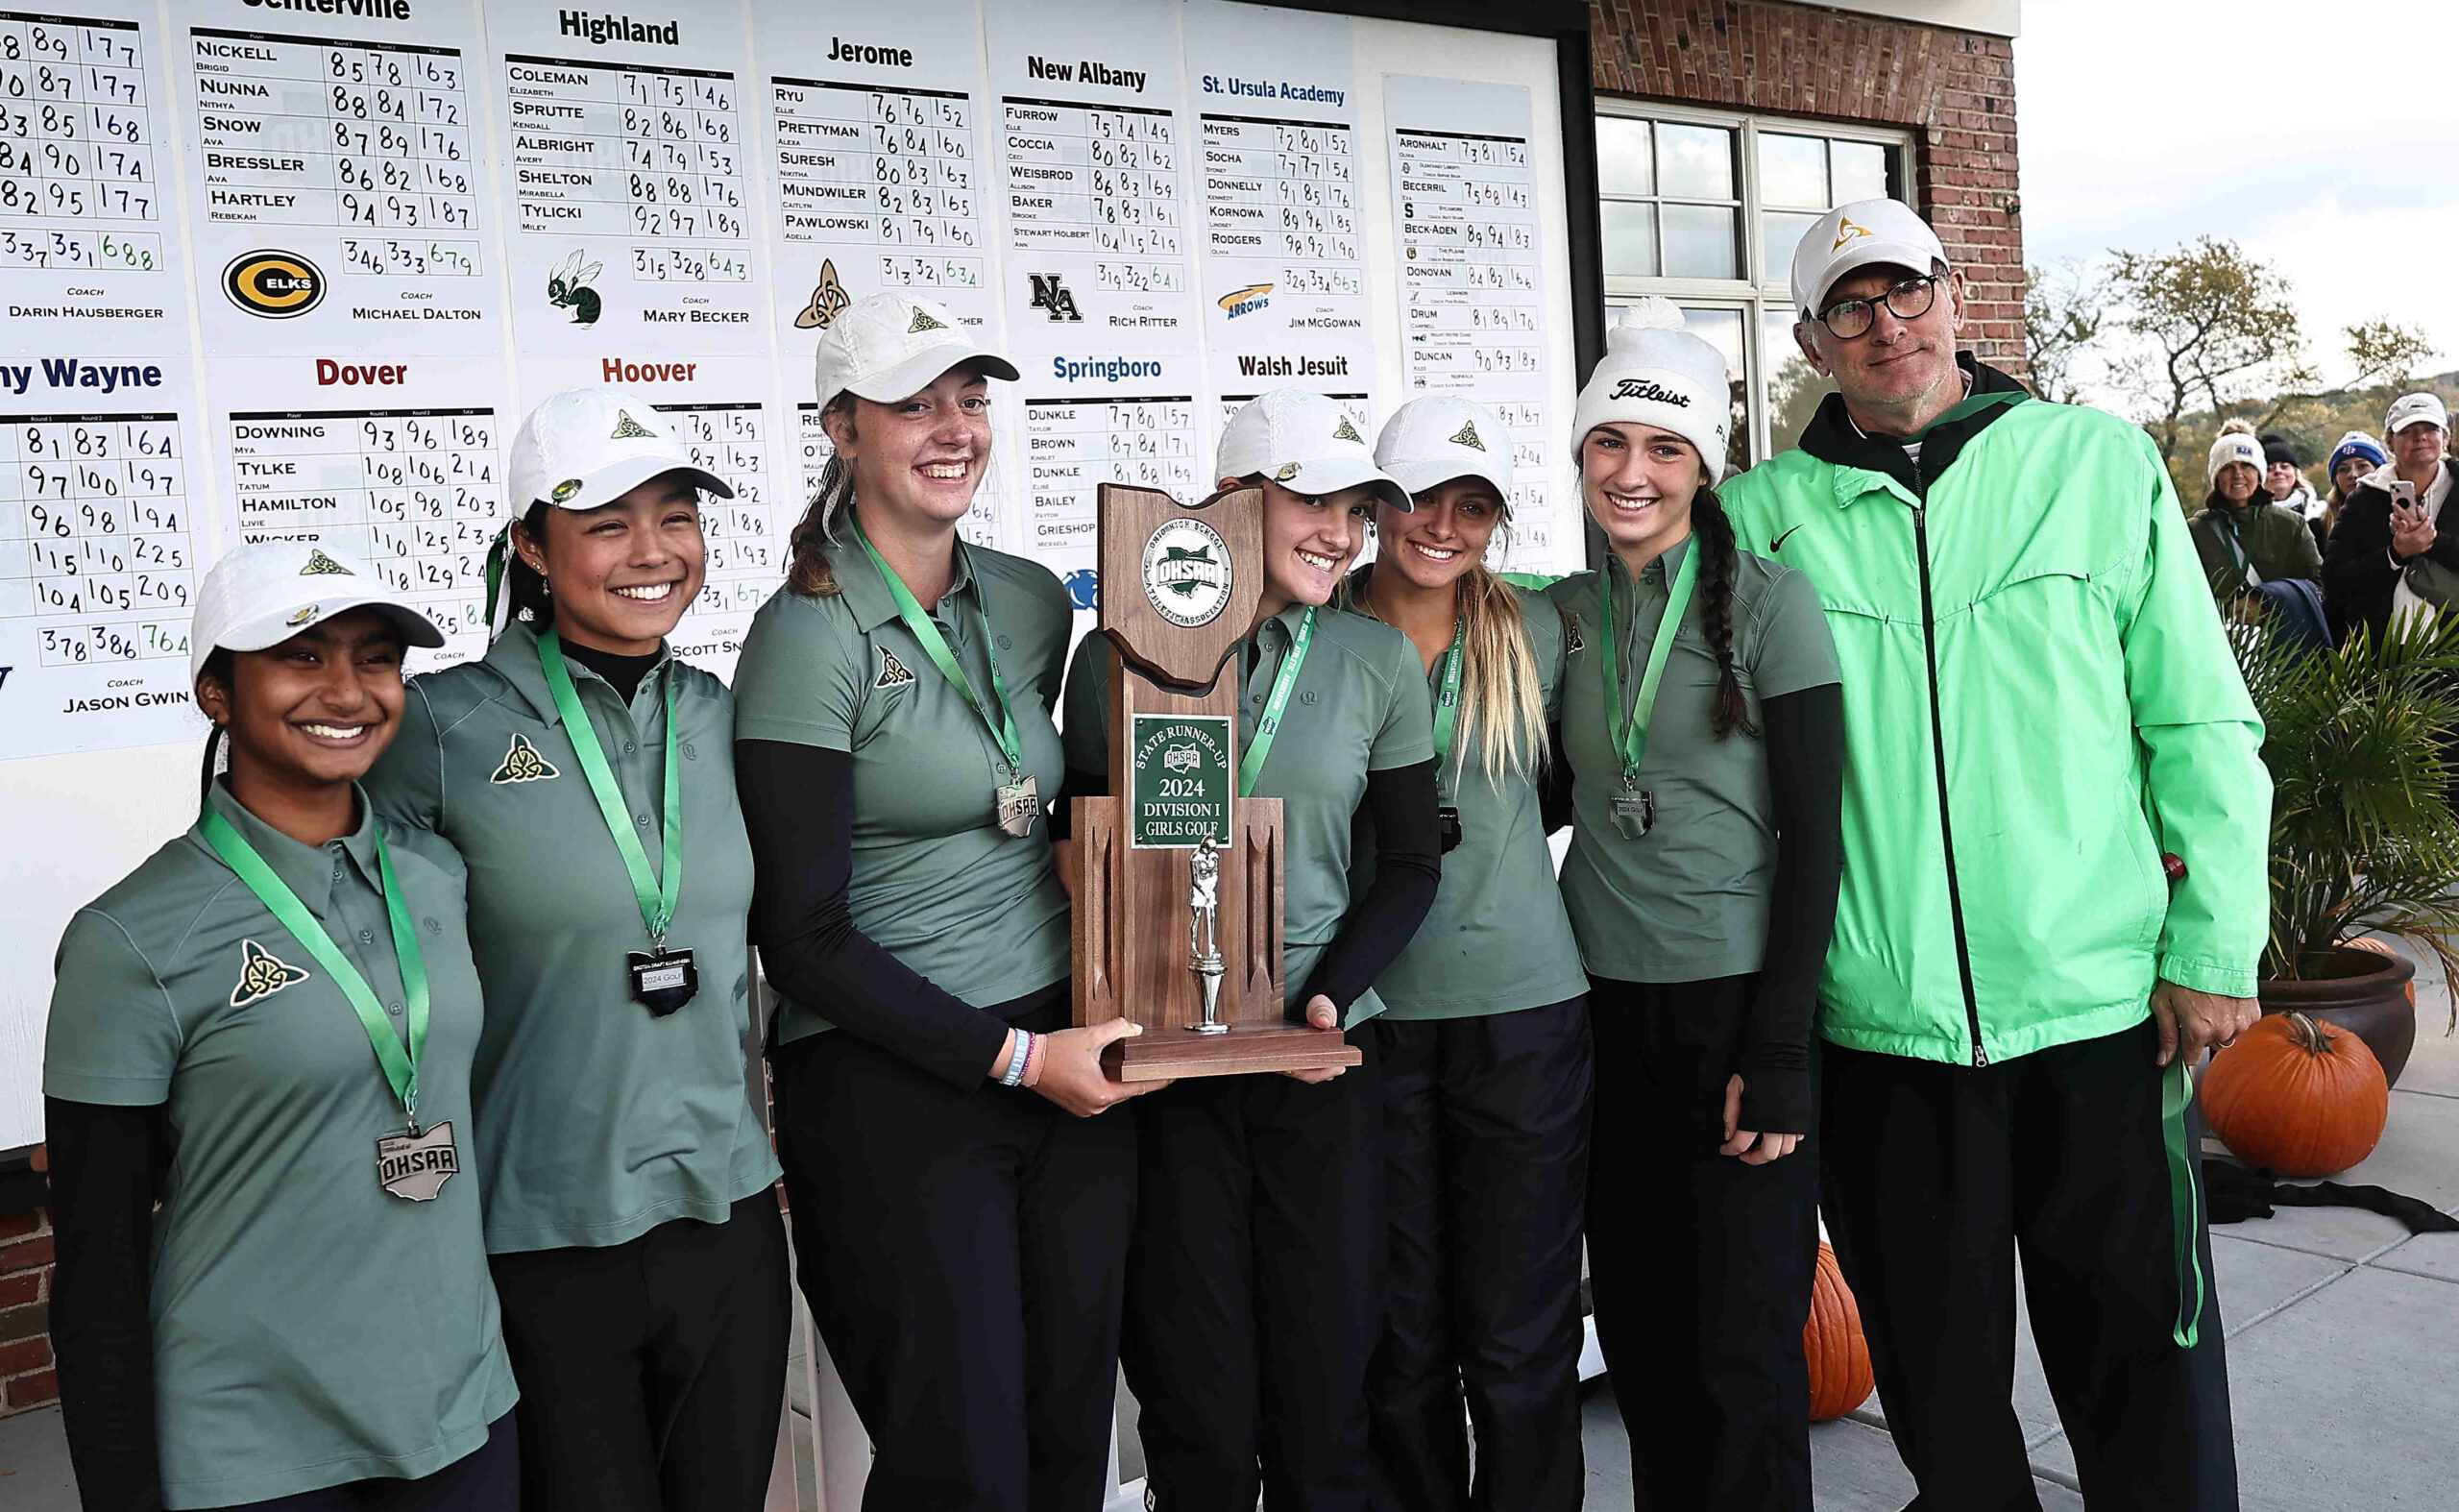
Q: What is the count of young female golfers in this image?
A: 6